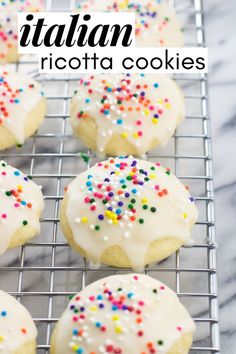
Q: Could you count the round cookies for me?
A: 8